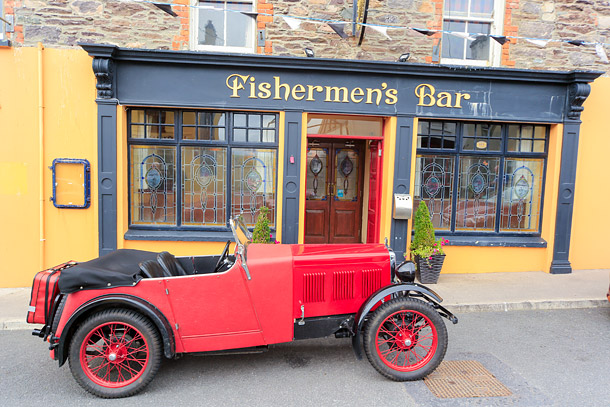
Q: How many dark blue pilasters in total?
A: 4